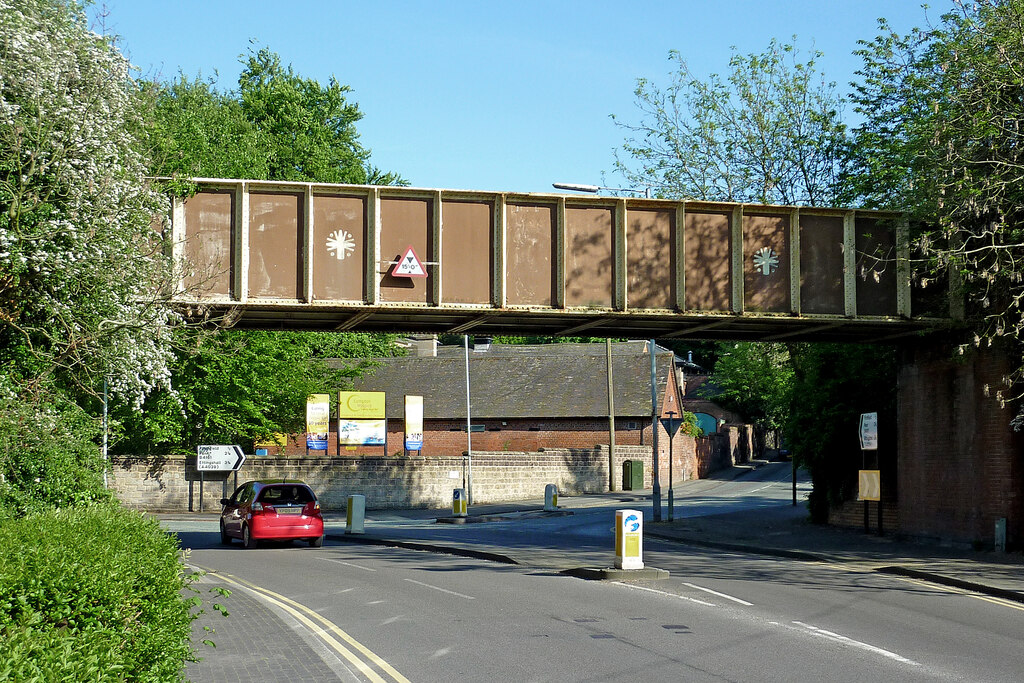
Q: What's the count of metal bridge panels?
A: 12